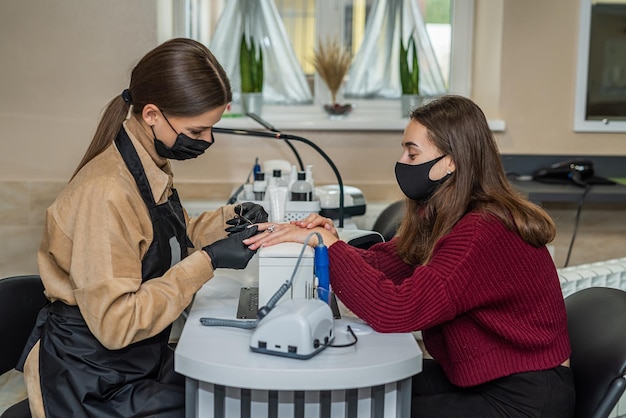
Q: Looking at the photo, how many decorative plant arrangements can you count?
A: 3